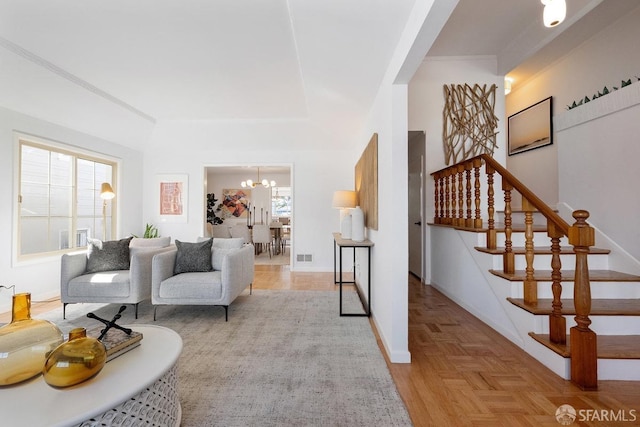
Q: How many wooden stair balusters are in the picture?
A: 11